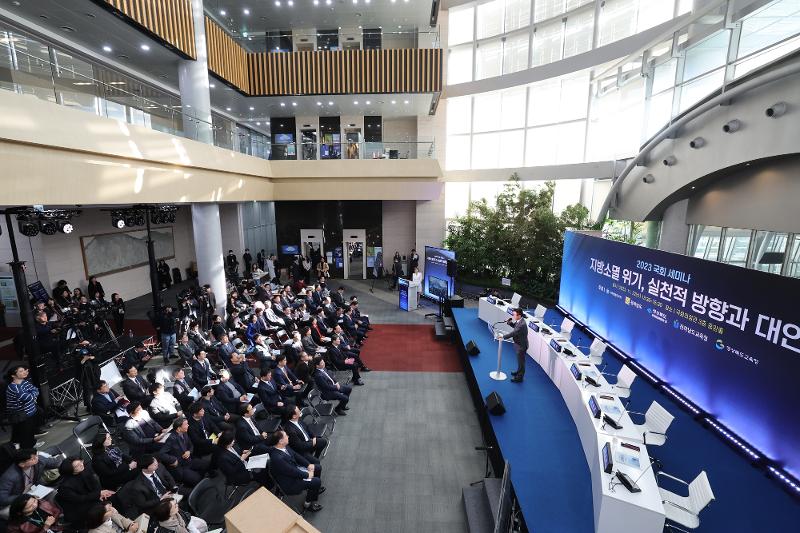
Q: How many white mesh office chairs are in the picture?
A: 7